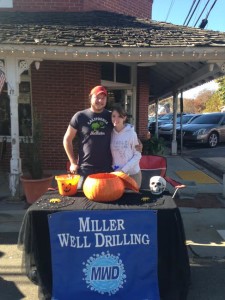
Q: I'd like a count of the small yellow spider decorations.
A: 2